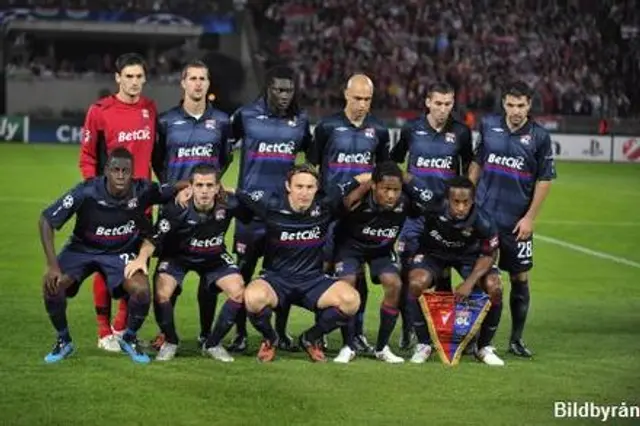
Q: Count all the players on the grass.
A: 11